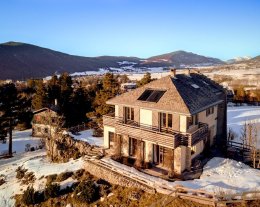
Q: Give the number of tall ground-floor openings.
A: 3